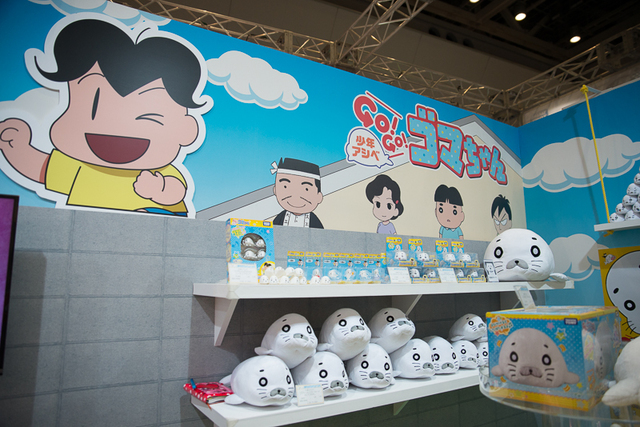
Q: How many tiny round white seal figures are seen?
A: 11